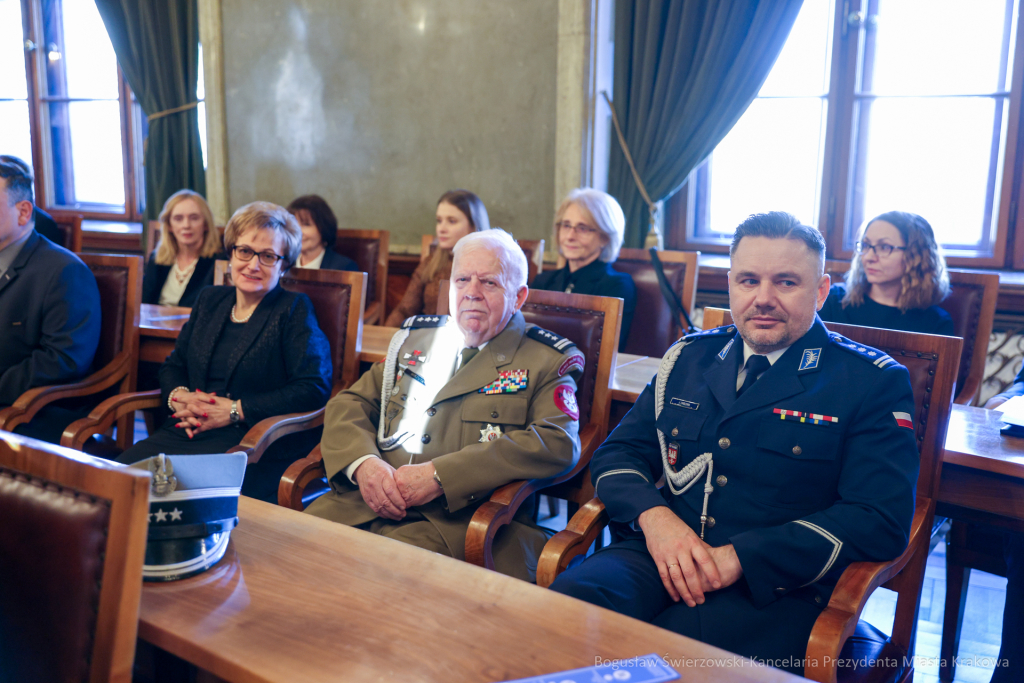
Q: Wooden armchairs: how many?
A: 11